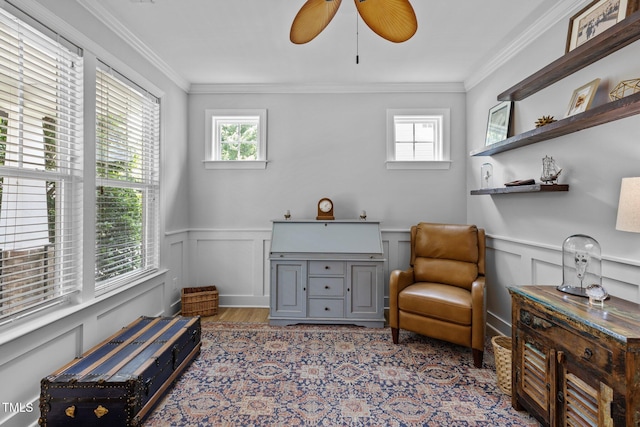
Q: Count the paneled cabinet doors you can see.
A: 2